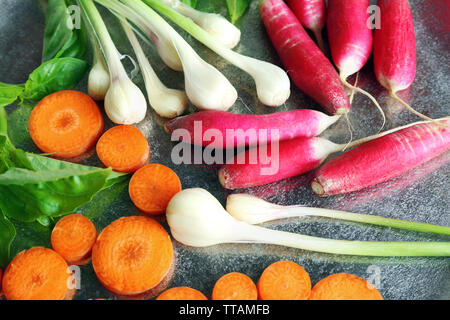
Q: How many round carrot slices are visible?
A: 10